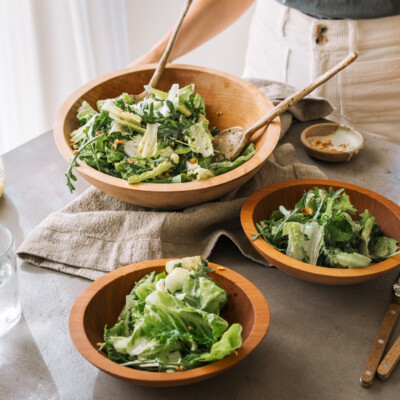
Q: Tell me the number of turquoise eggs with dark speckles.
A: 0